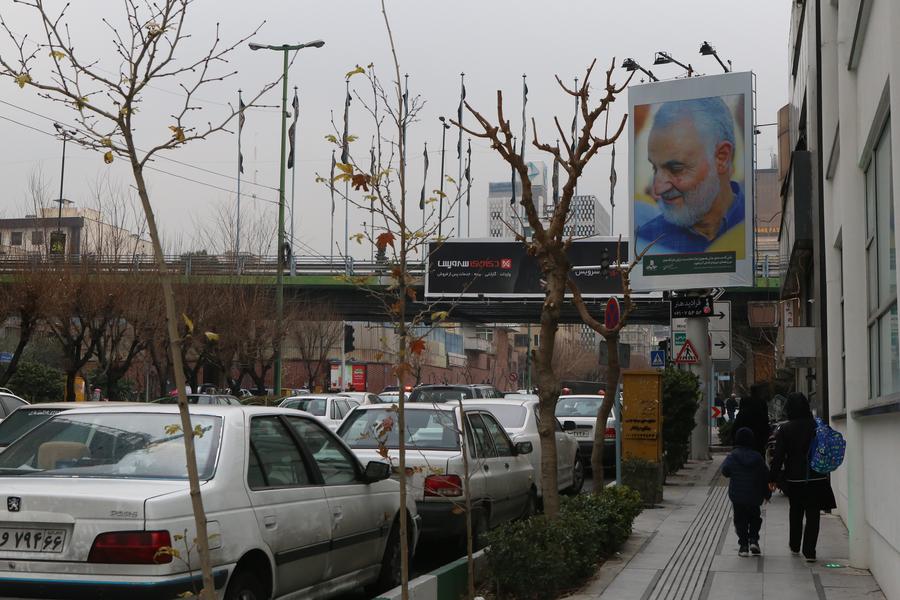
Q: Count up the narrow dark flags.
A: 14